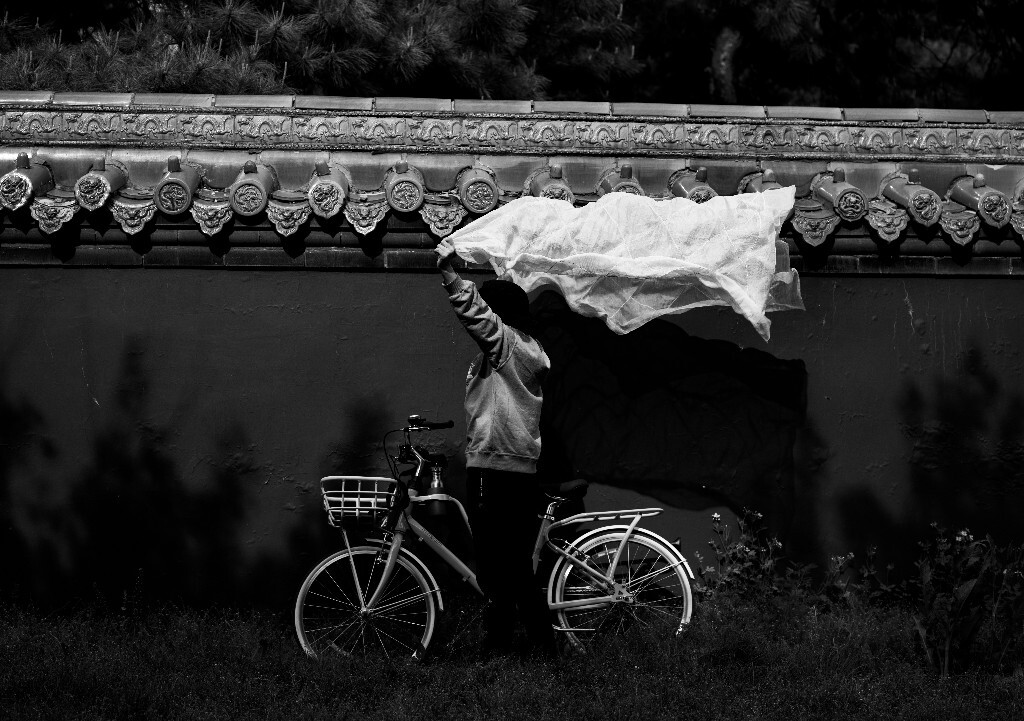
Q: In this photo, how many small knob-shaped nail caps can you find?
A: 13